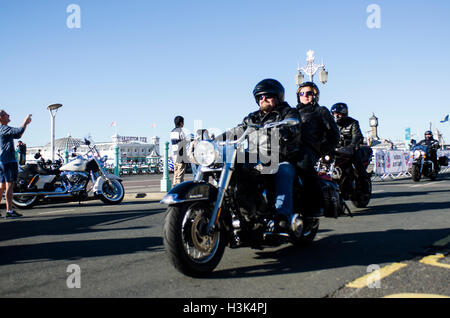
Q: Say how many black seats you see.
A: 1